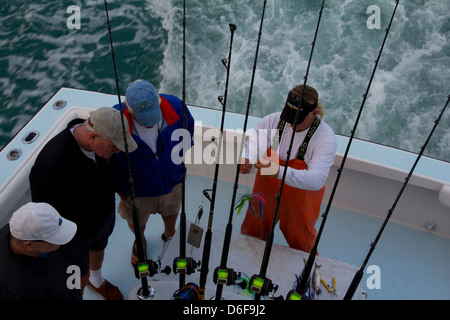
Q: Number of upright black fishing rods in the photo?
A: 7